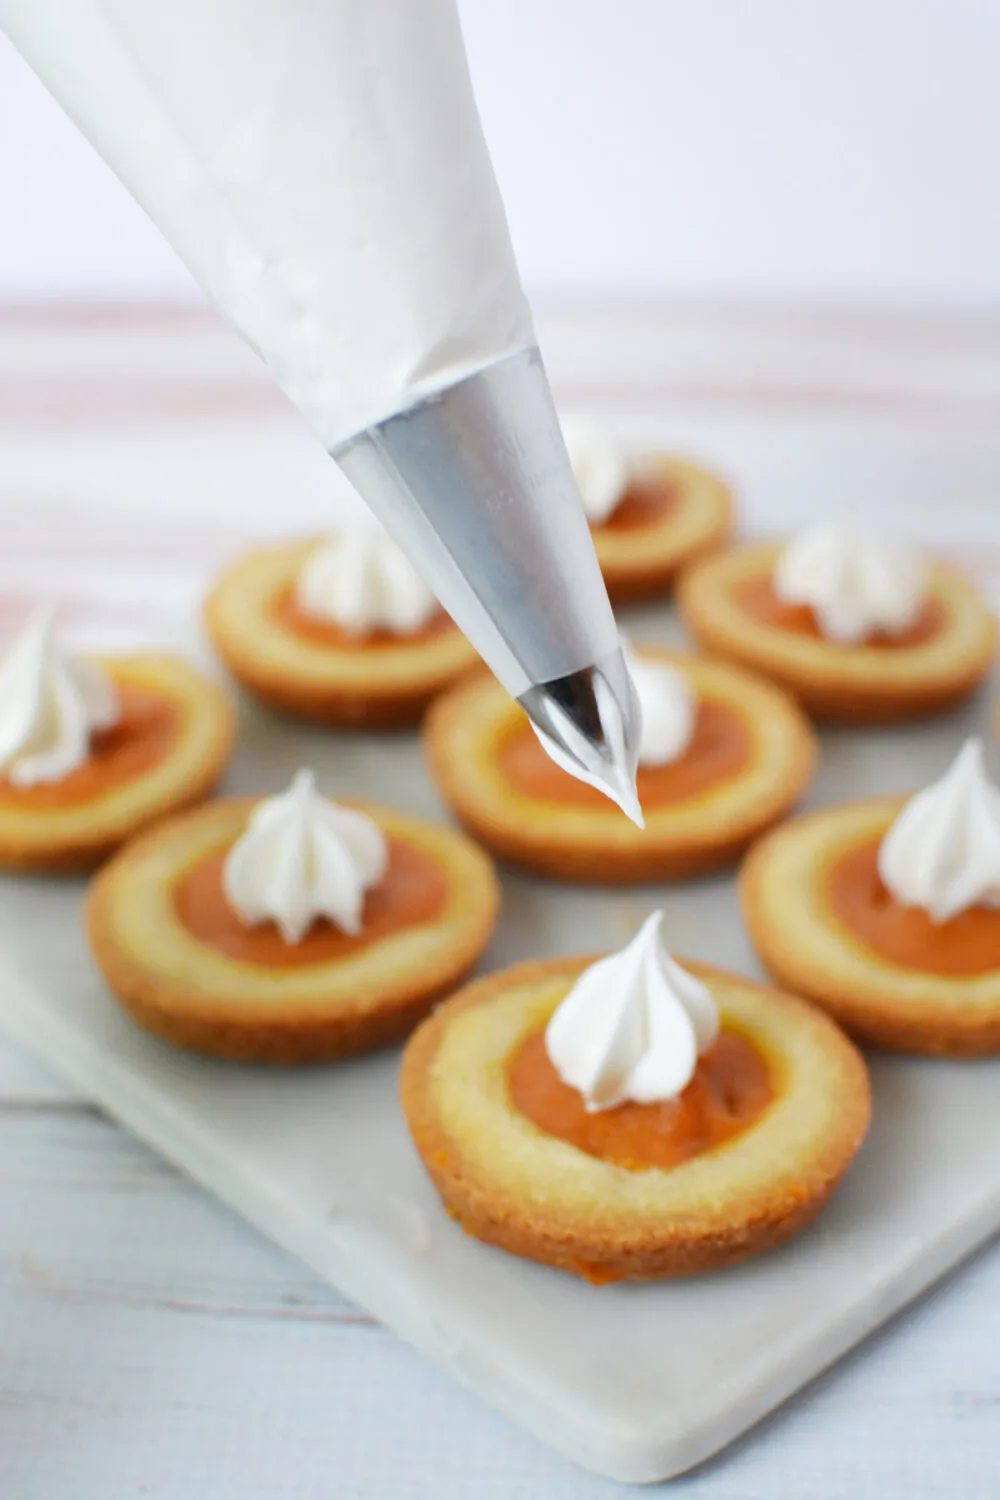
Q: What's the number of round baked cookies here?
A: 8